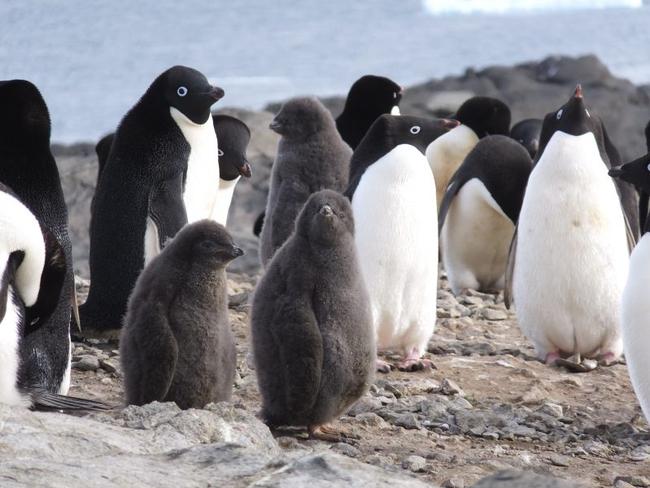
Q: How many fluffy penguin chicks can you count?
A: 3